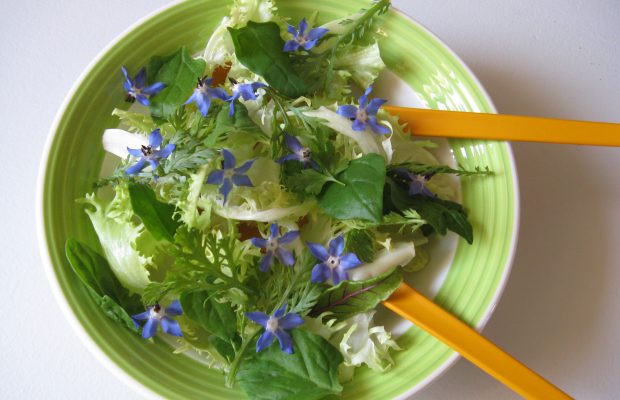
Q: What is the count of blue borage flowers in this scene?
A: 13